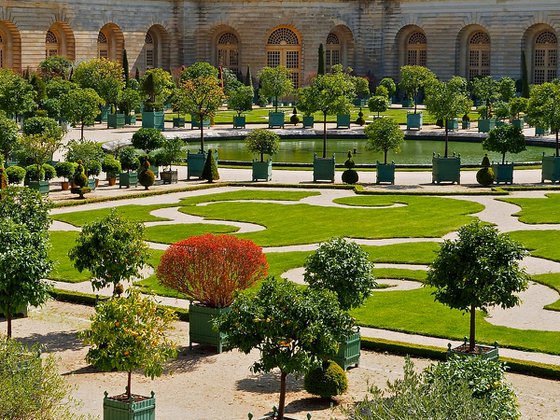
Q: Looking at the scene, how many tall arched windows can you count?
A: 10